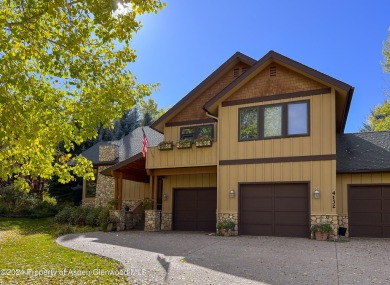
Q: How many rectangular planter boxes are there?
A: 3